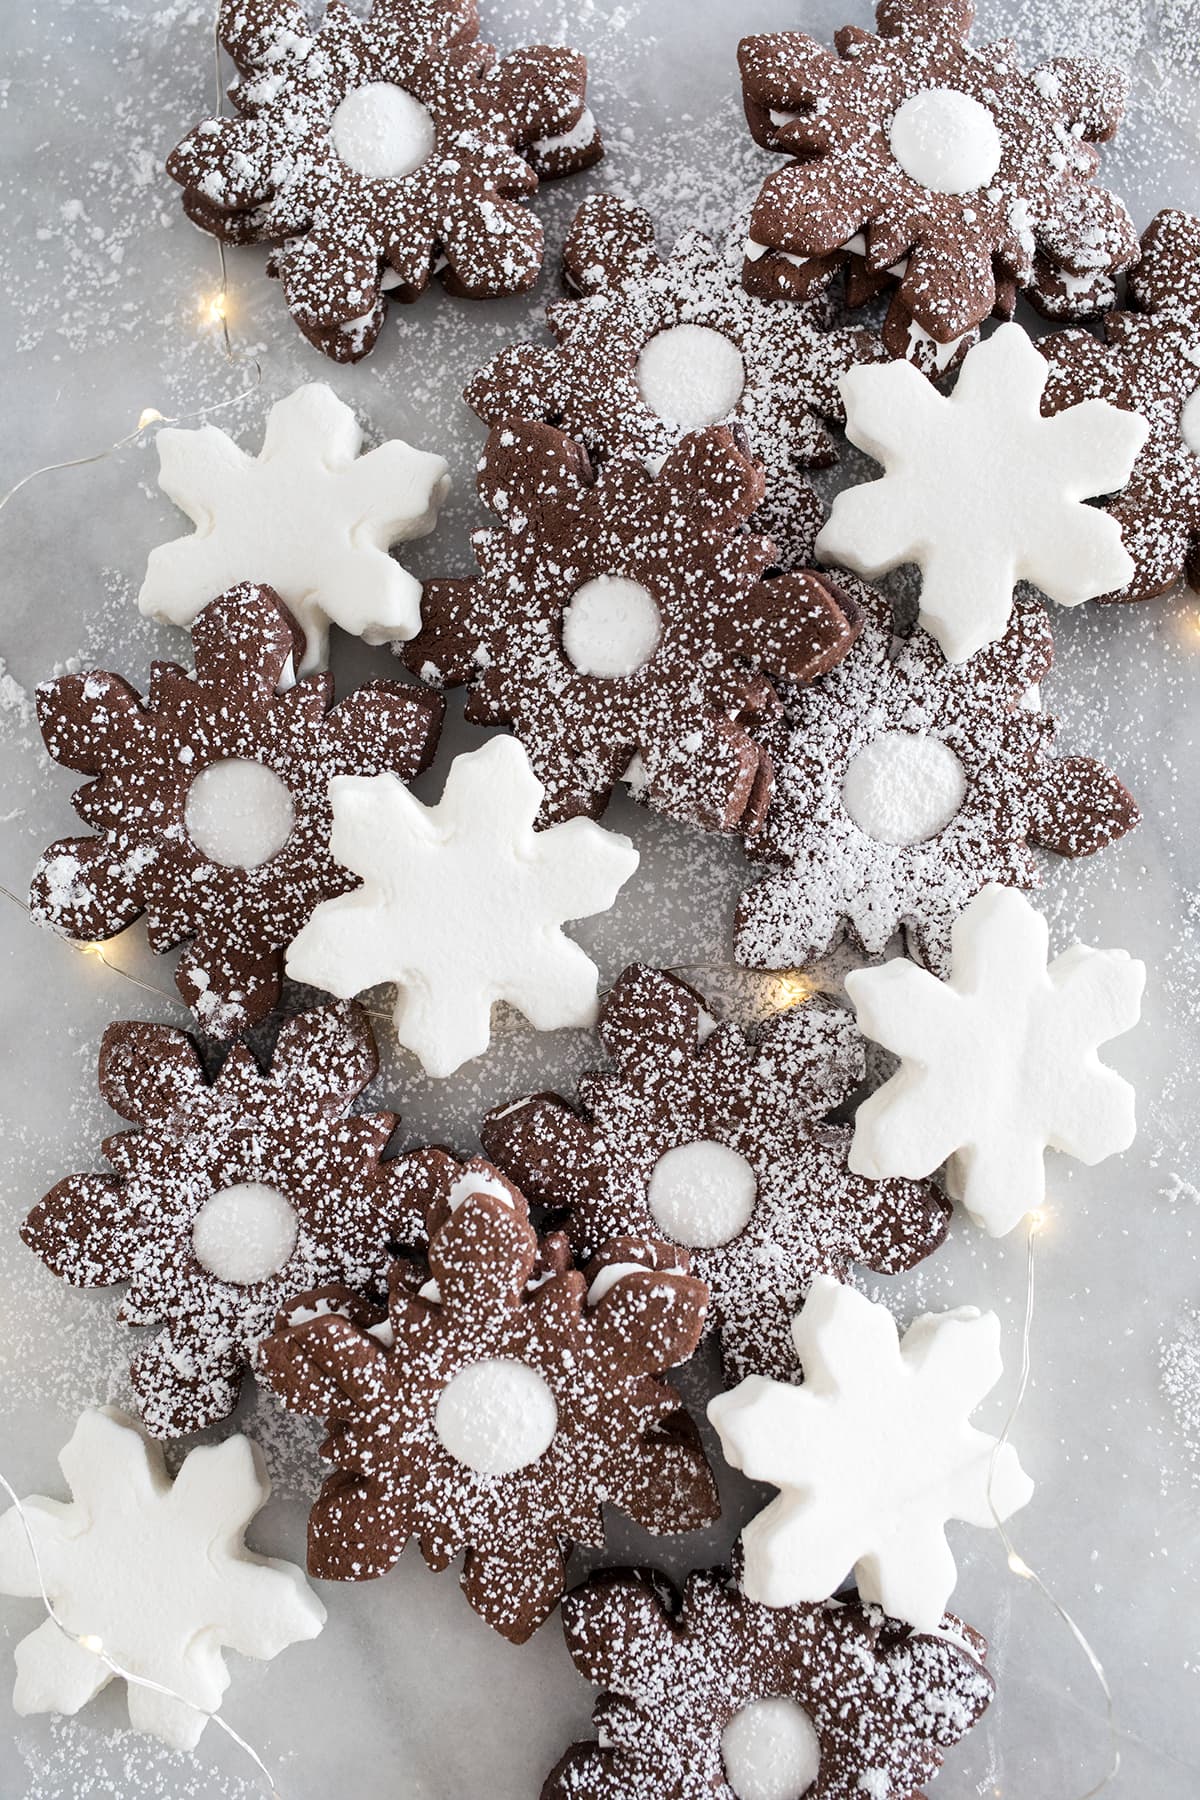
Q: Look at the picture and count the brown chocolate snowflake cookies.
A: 11